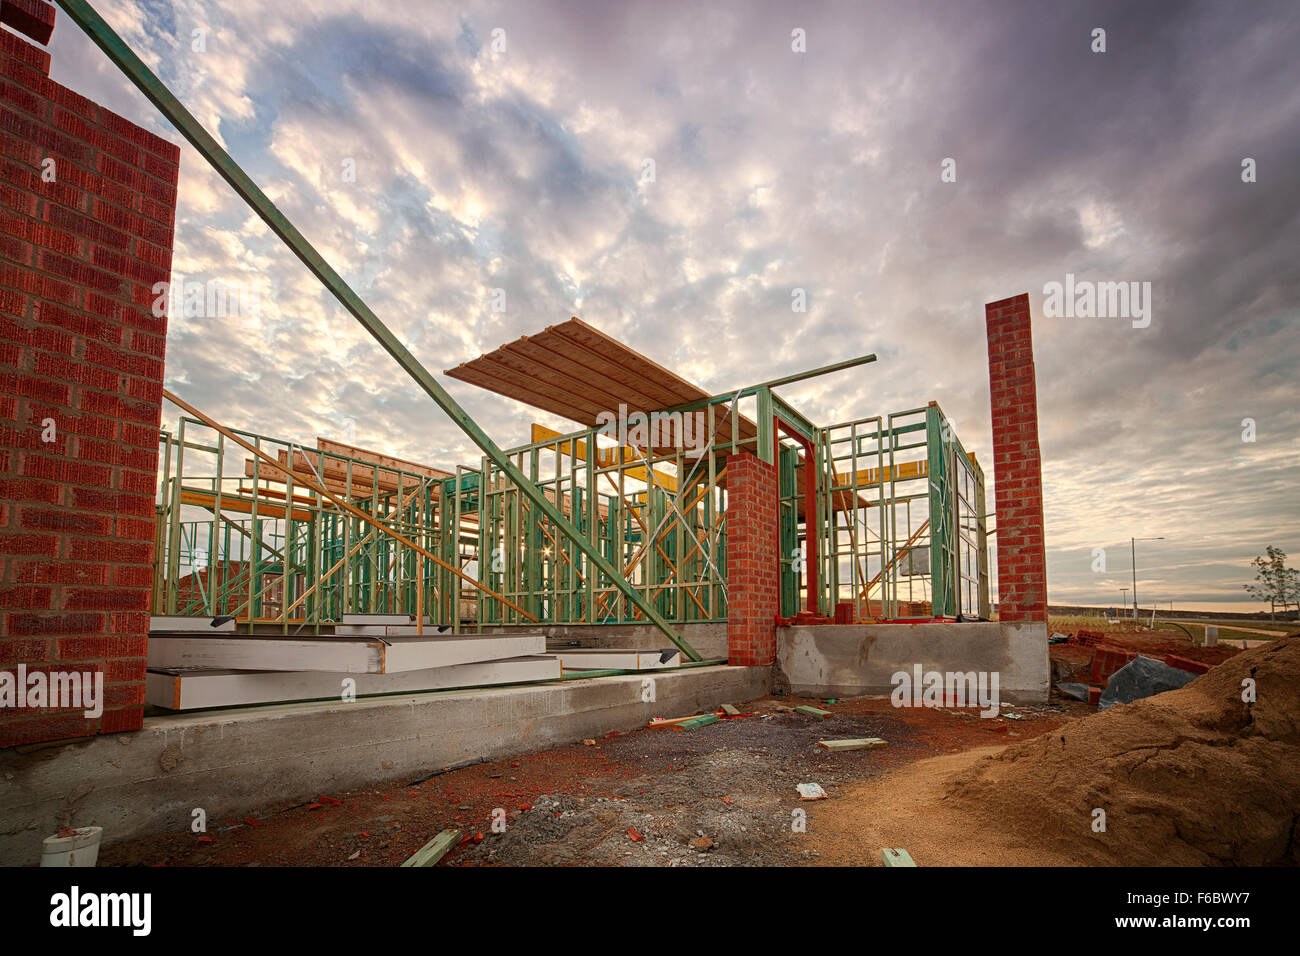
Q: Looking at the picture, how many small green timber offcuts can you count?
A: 6